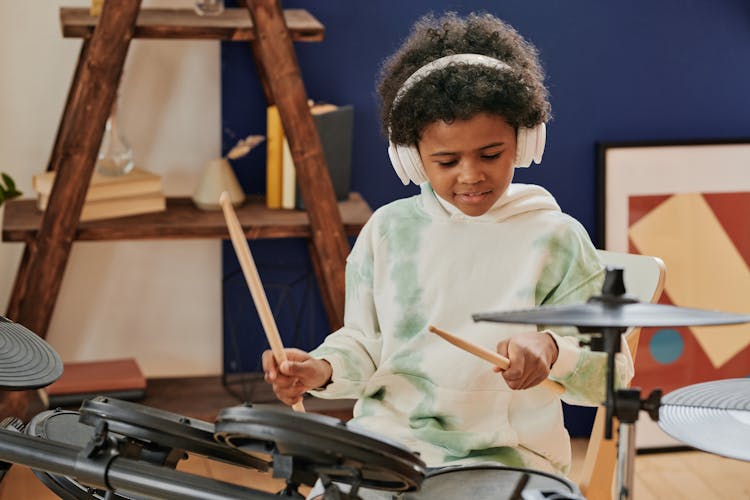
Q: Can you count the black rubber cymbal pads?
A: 3